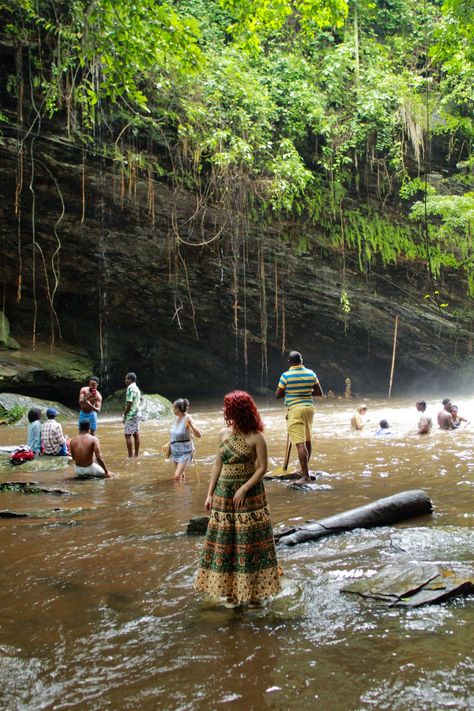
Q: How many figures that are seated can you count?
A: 3